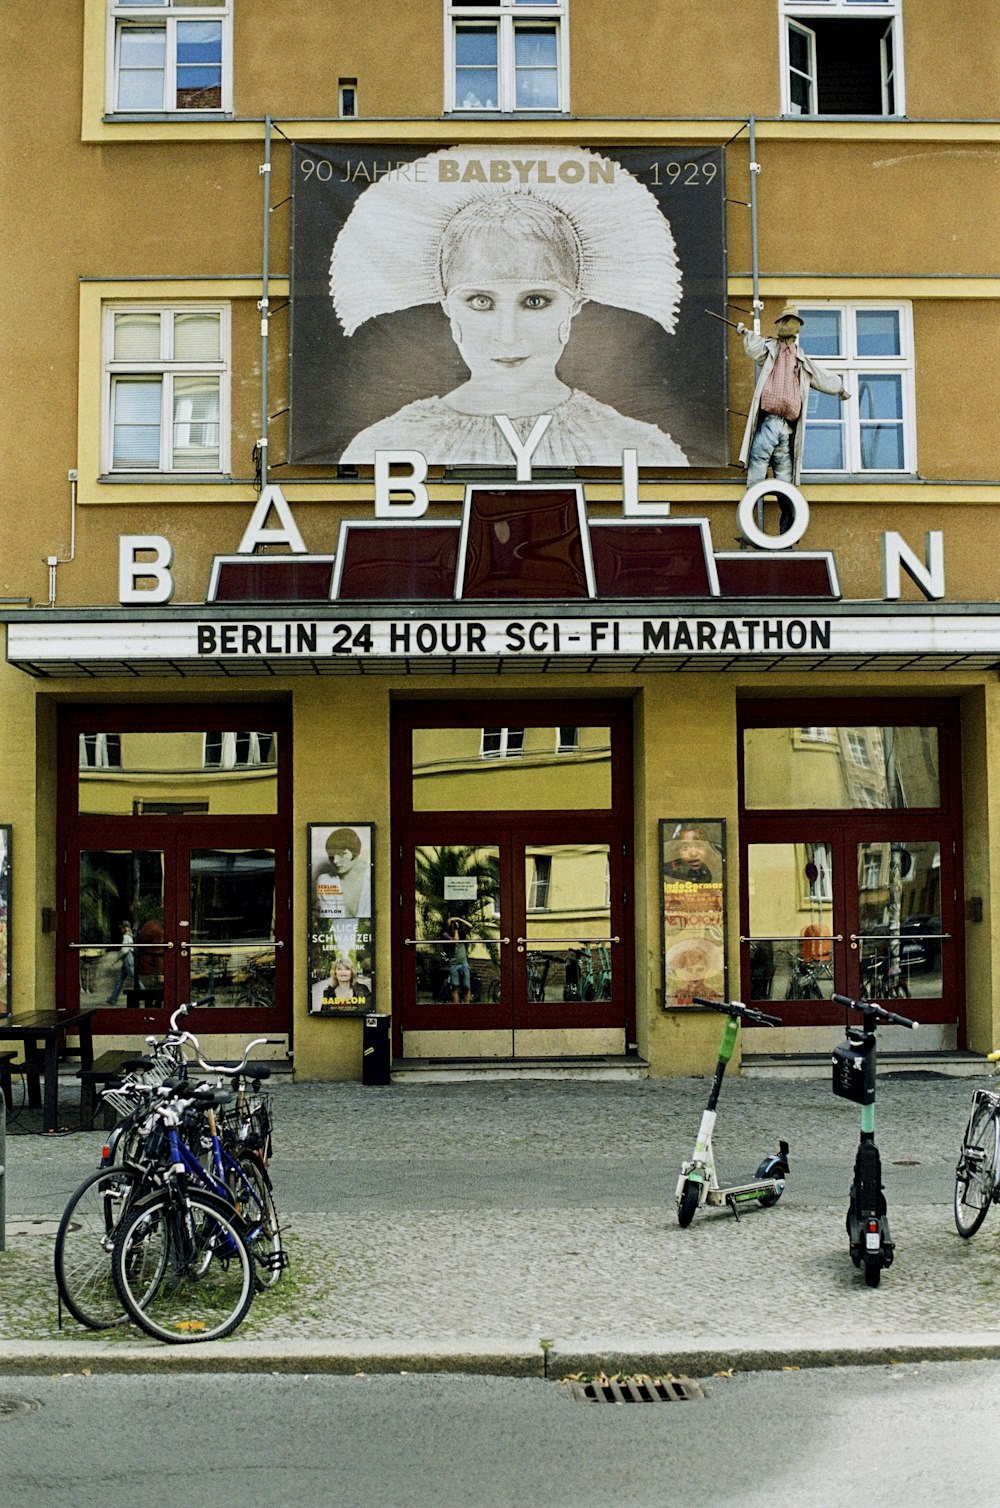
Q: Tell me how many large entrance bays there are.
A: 3